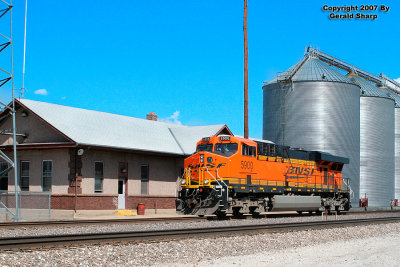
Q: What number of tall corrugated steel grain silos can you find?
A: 3